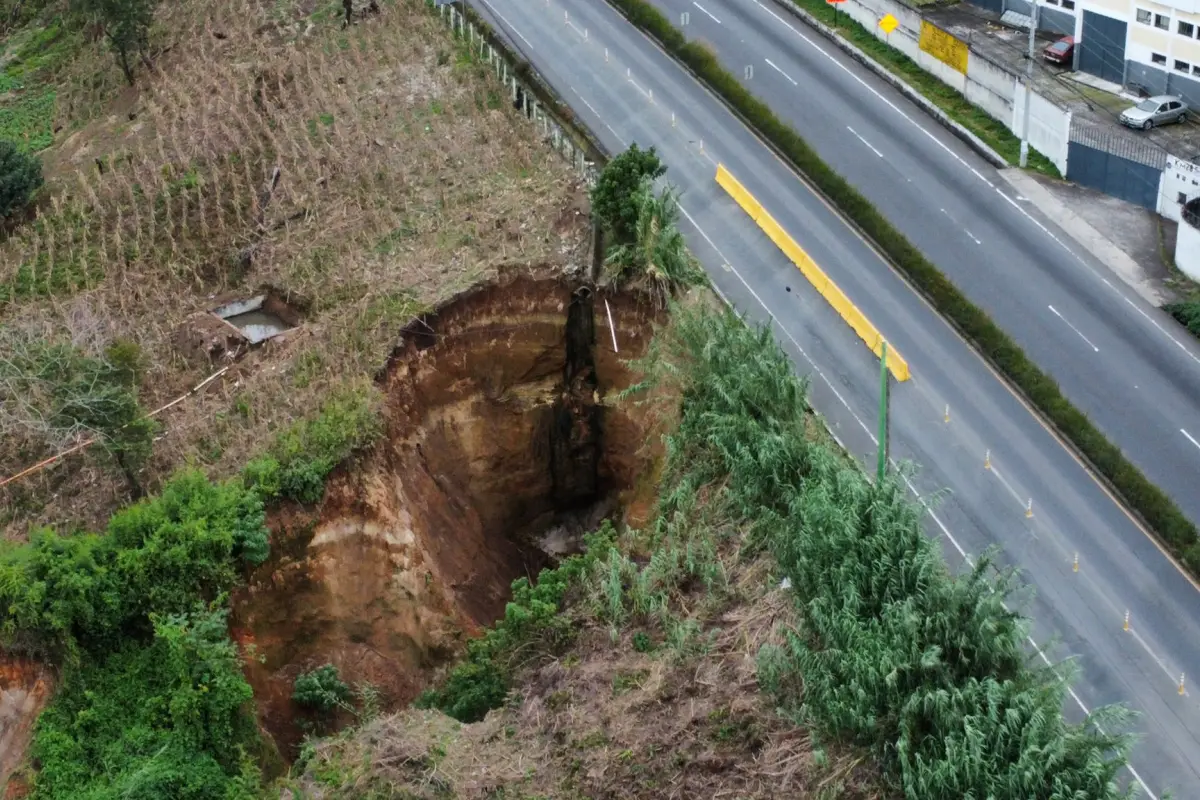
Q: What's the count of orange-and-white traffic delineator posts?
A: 14